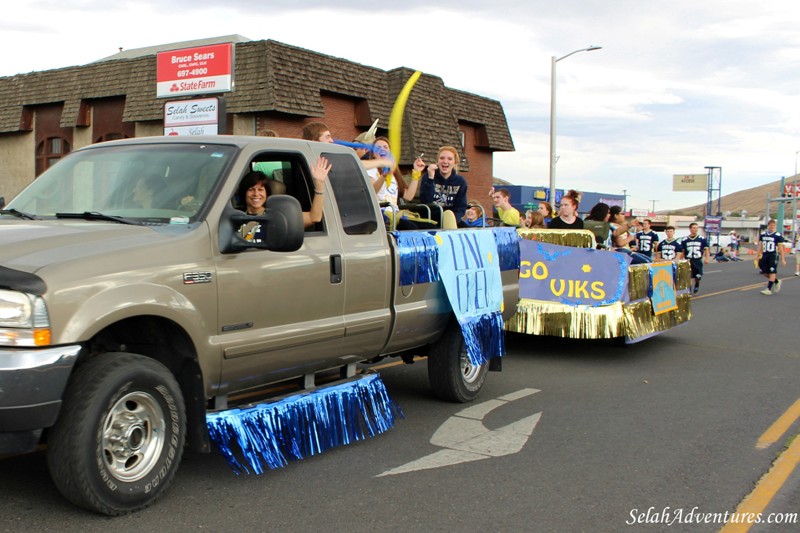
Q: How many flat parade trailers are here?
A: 1